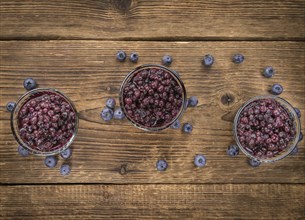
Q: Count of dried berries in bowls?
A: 3